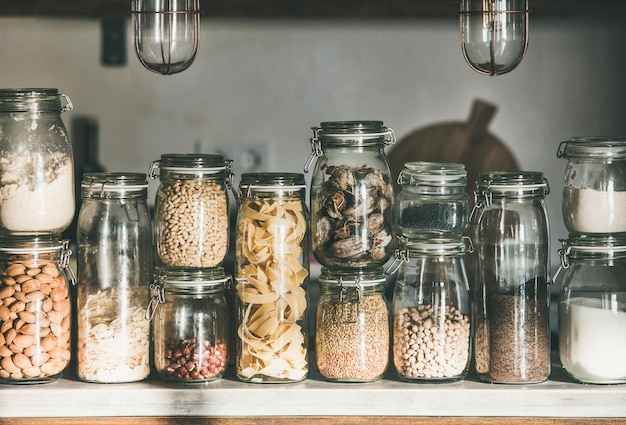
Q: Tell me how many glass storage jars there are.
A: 13